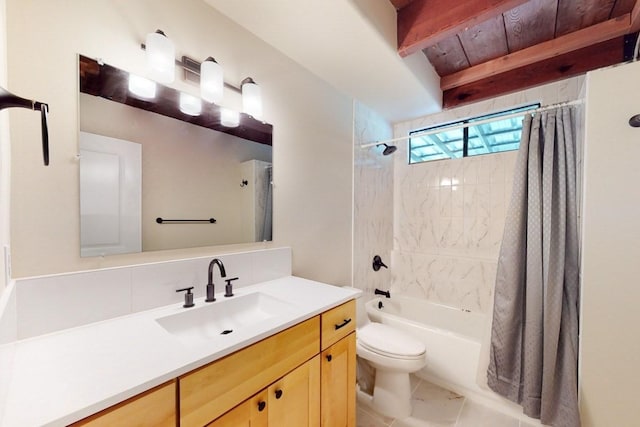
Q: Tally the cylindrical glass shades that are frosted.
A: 3